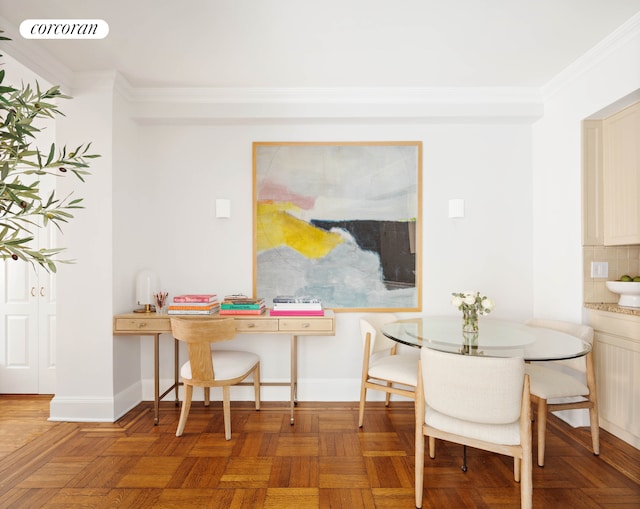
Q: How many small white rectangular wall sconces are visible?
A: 2